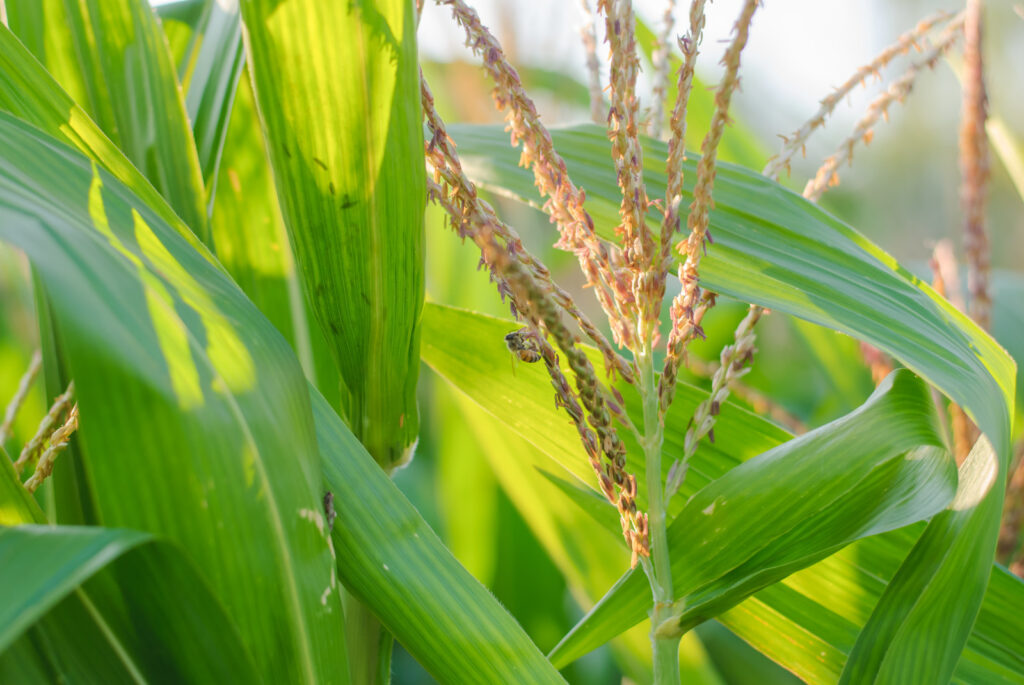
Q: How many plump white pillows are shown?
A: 0